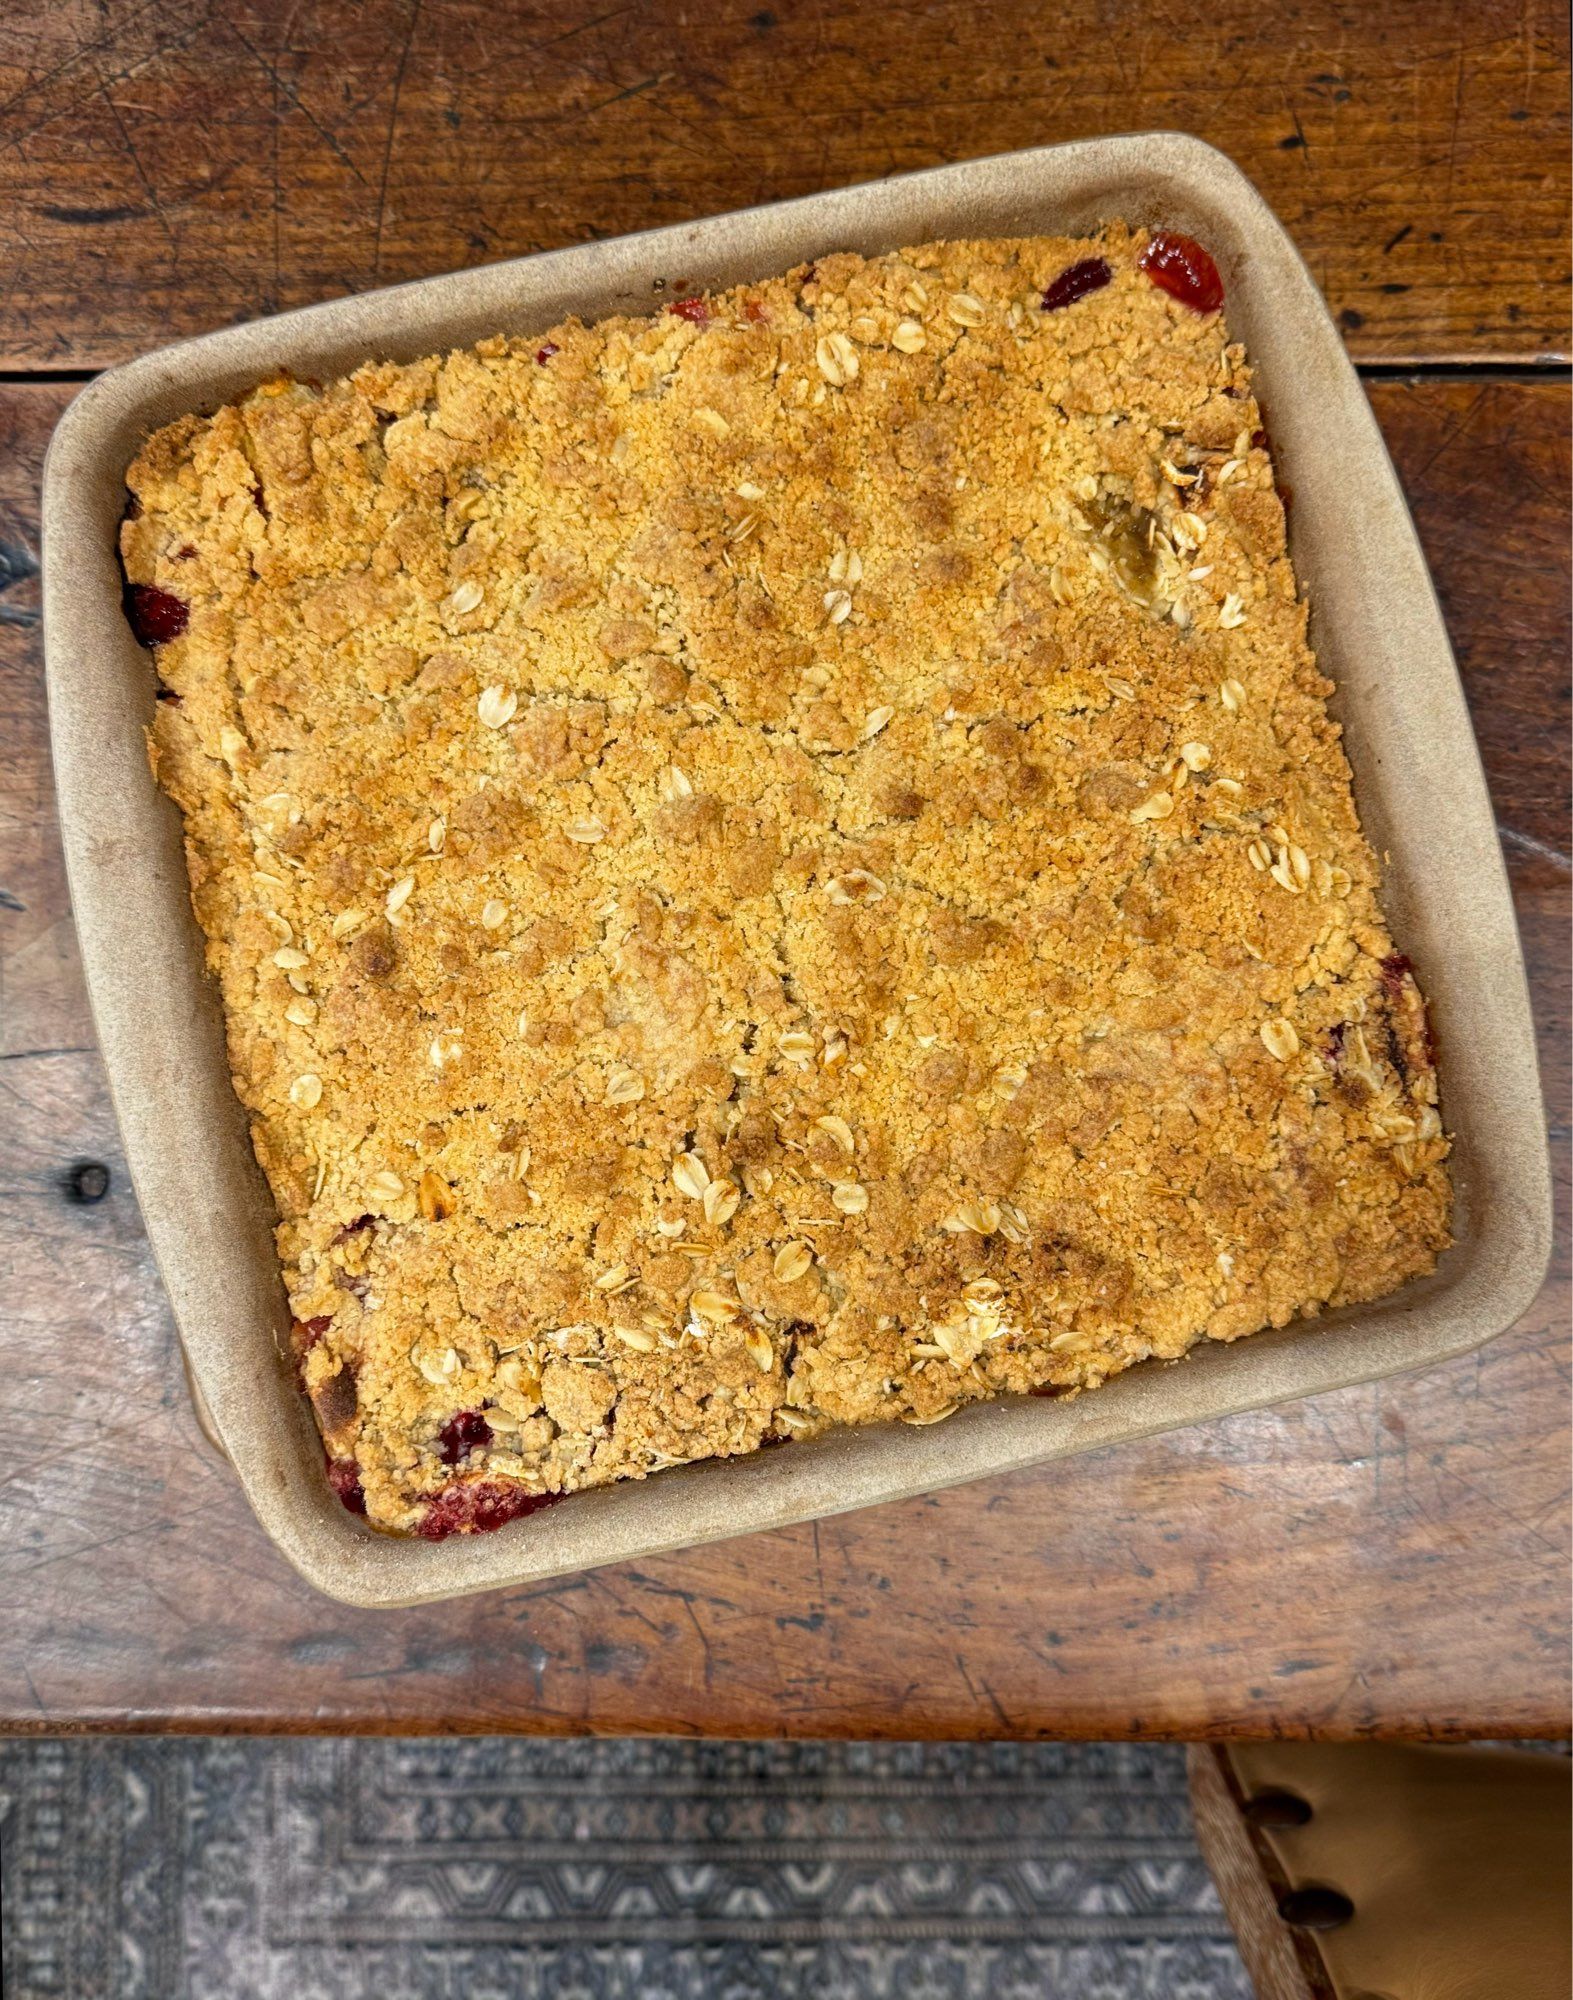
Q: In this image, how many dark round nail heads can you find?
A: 2